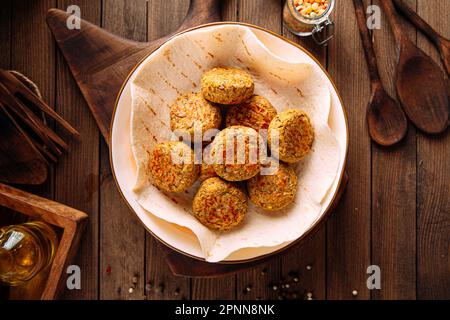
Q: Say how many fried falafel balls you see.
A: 9